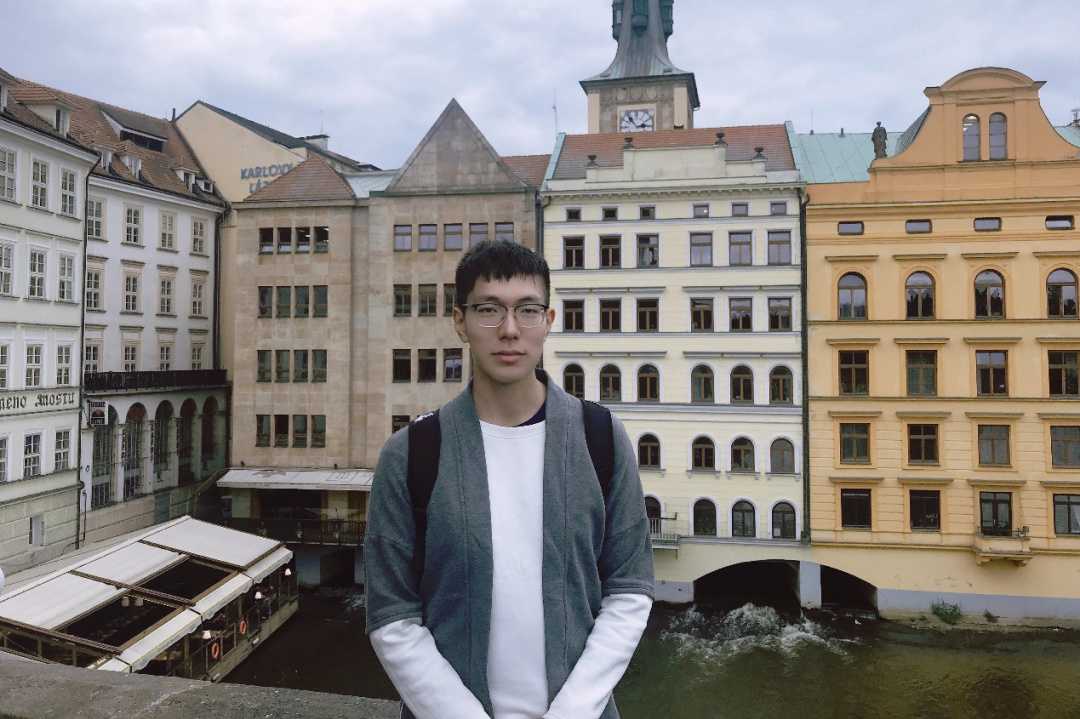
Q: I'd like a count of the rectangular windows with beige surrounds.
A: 12